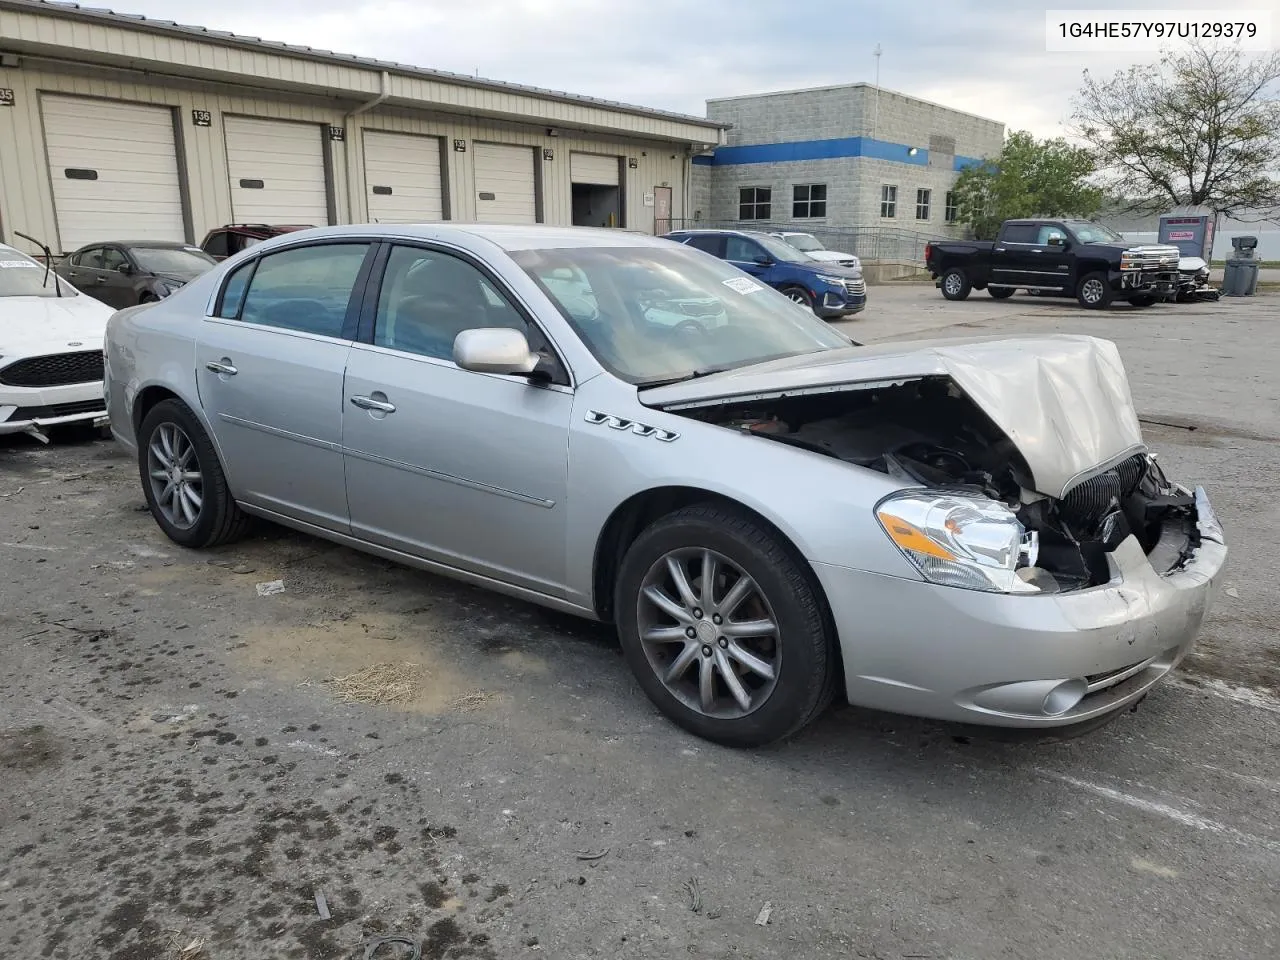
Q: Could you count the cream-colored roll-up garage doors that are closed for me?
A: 4